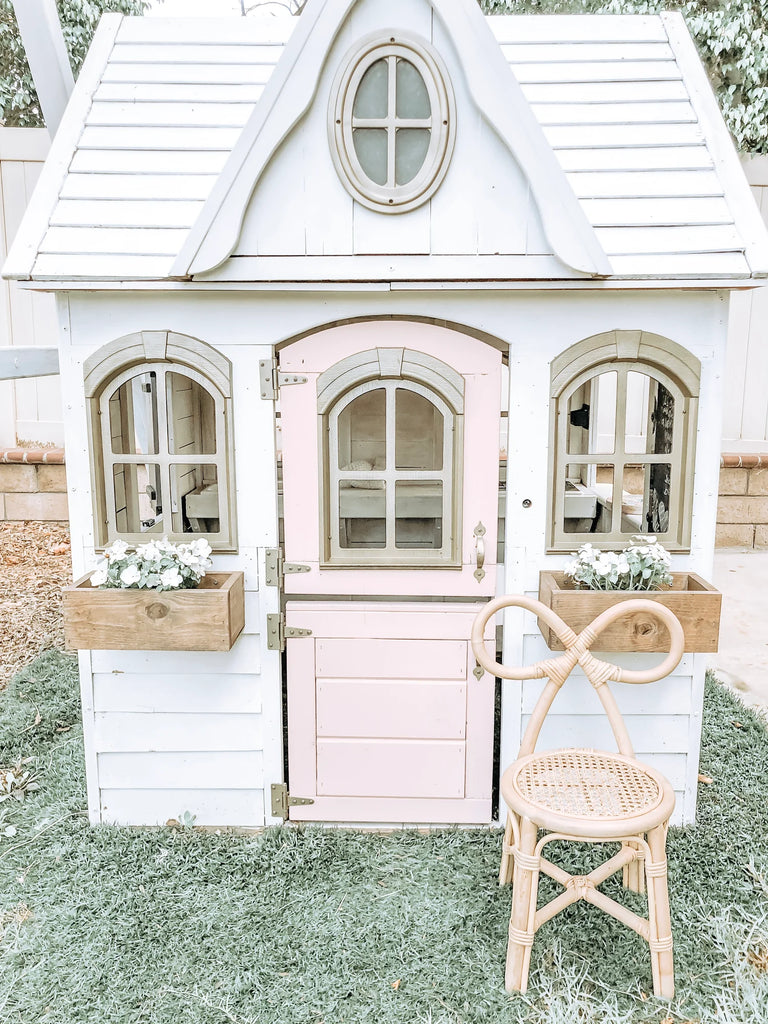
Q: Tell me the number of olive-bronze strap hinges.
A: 4